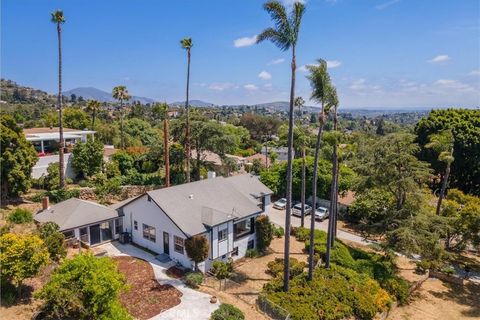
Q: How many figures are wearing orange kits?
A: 0